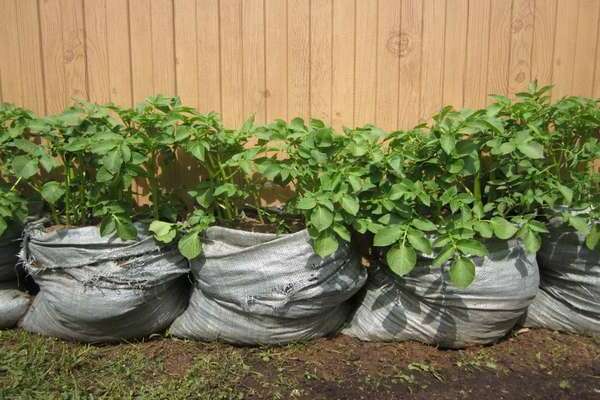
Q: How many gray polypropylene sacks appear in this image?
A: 5